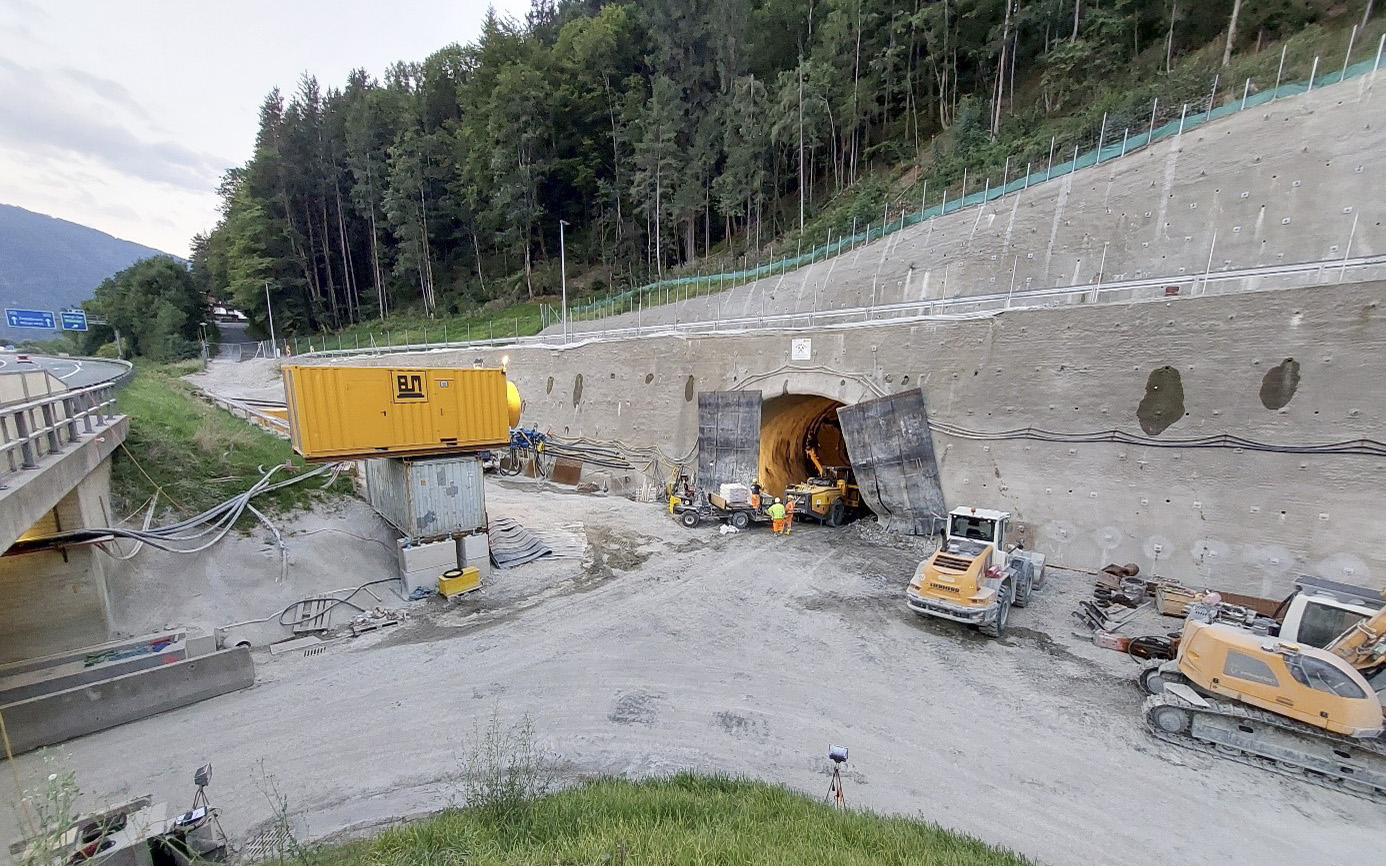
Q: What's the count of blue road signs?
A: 2